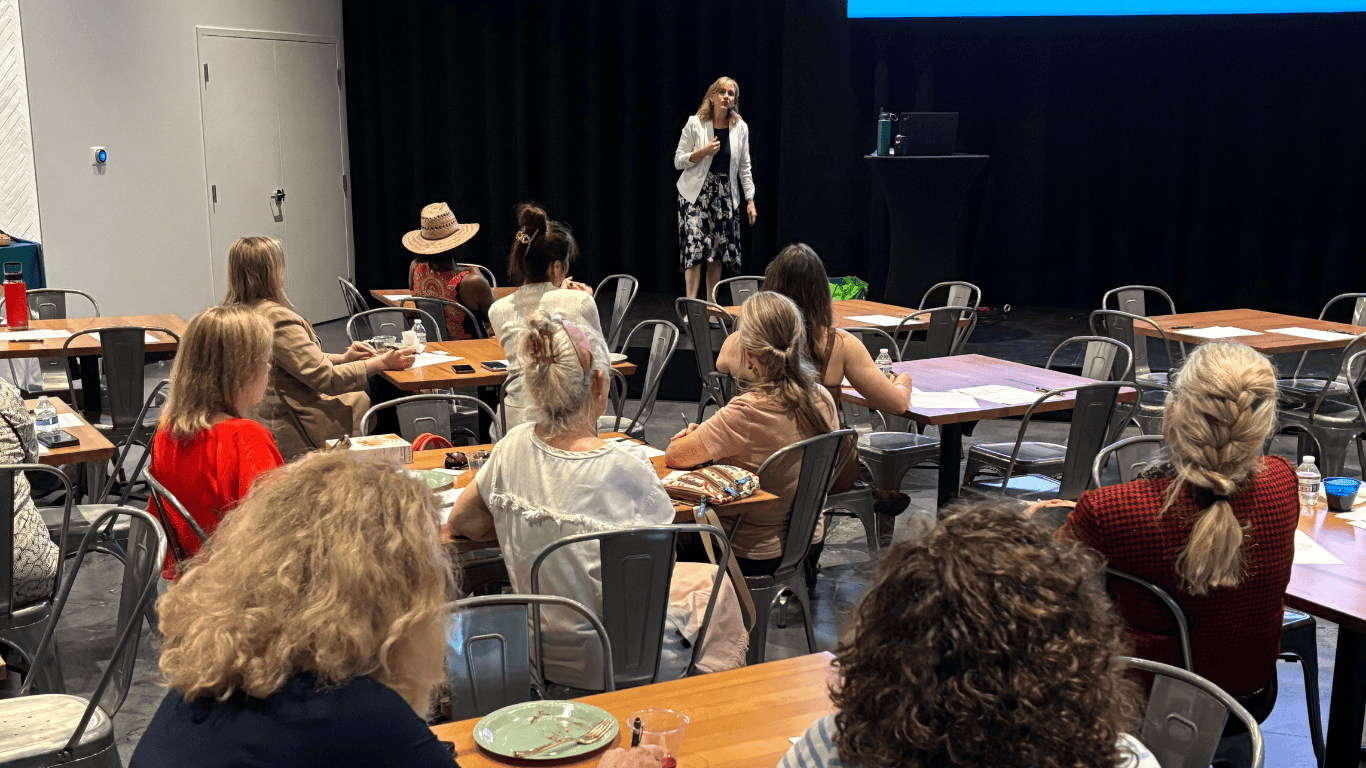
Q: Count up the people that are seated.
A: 11